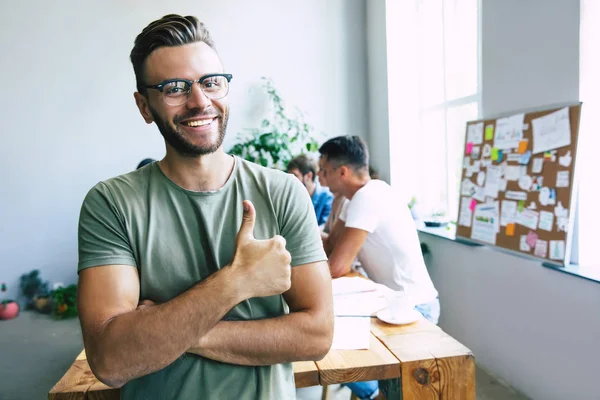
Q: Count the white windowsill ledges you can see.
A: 2